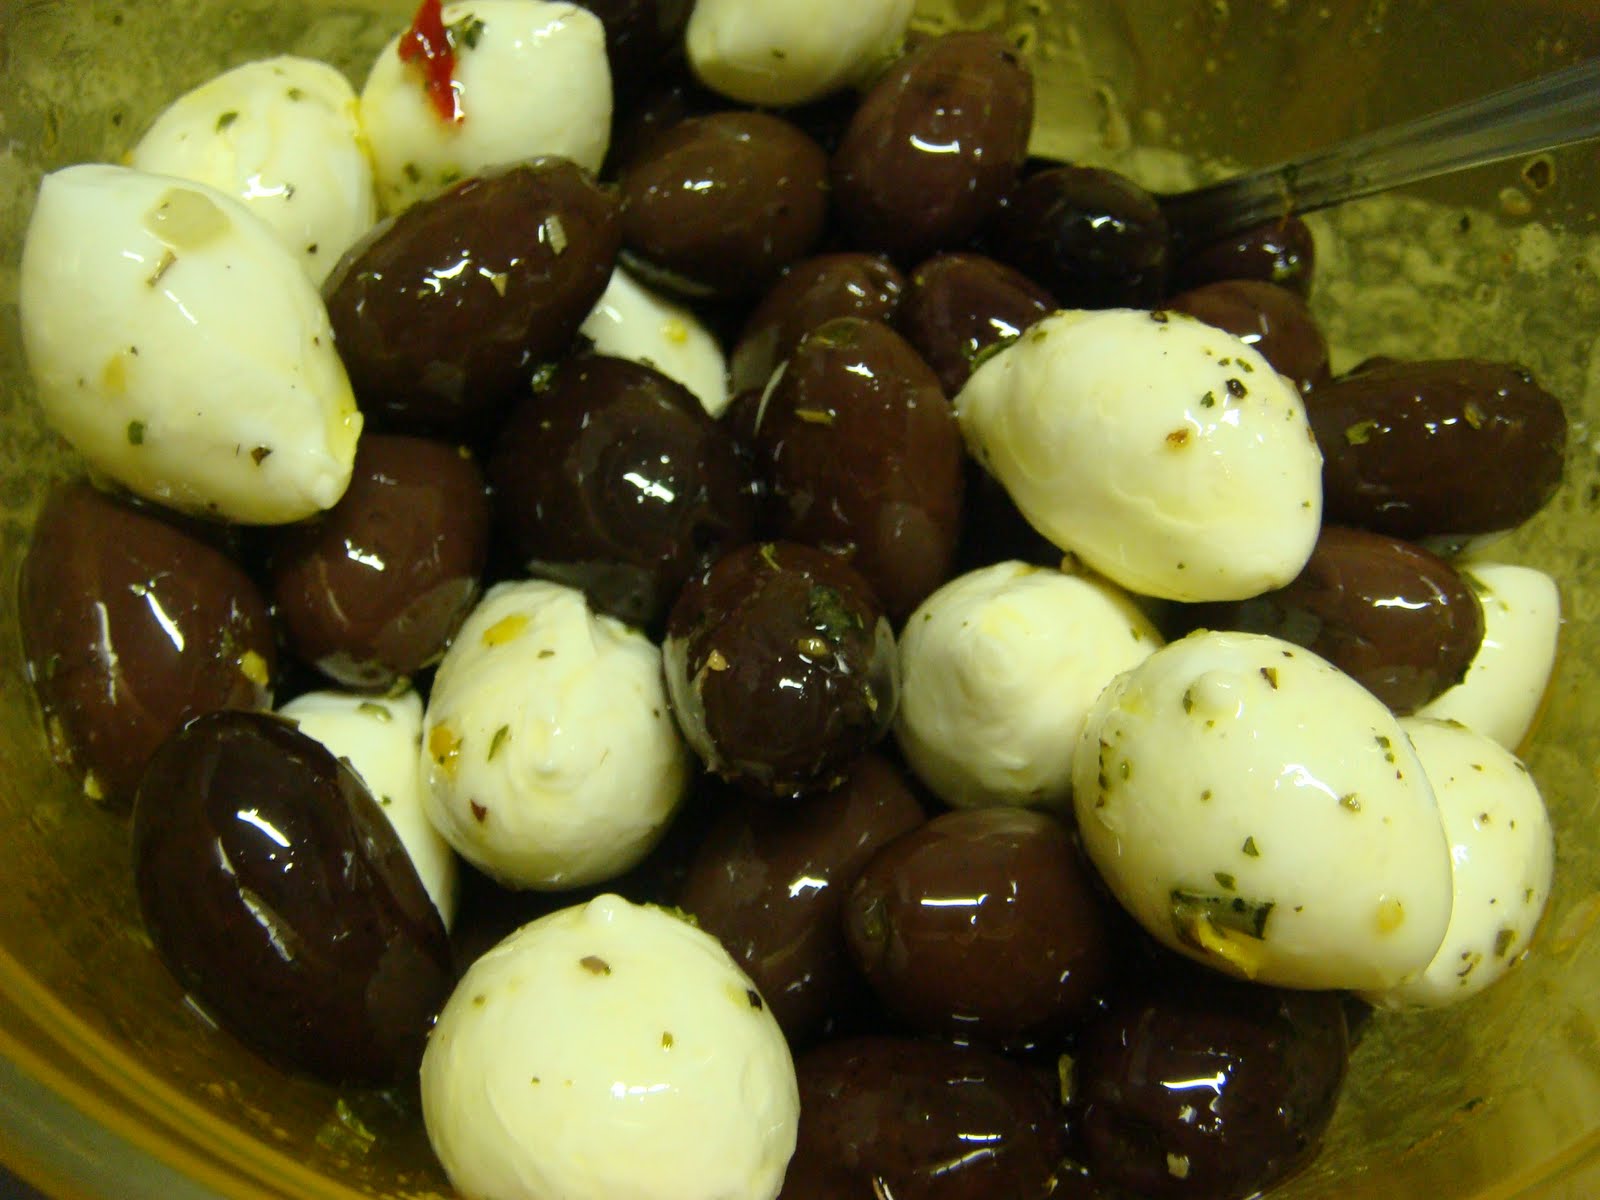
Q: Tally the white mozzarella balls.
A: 13